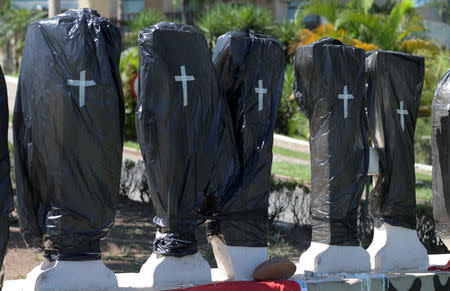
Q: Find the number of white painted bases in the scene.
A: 5